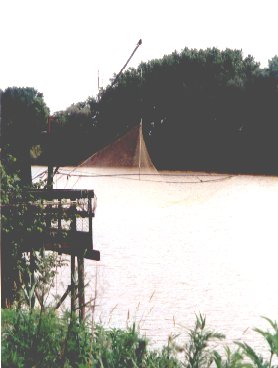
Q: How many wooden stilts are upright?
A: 2